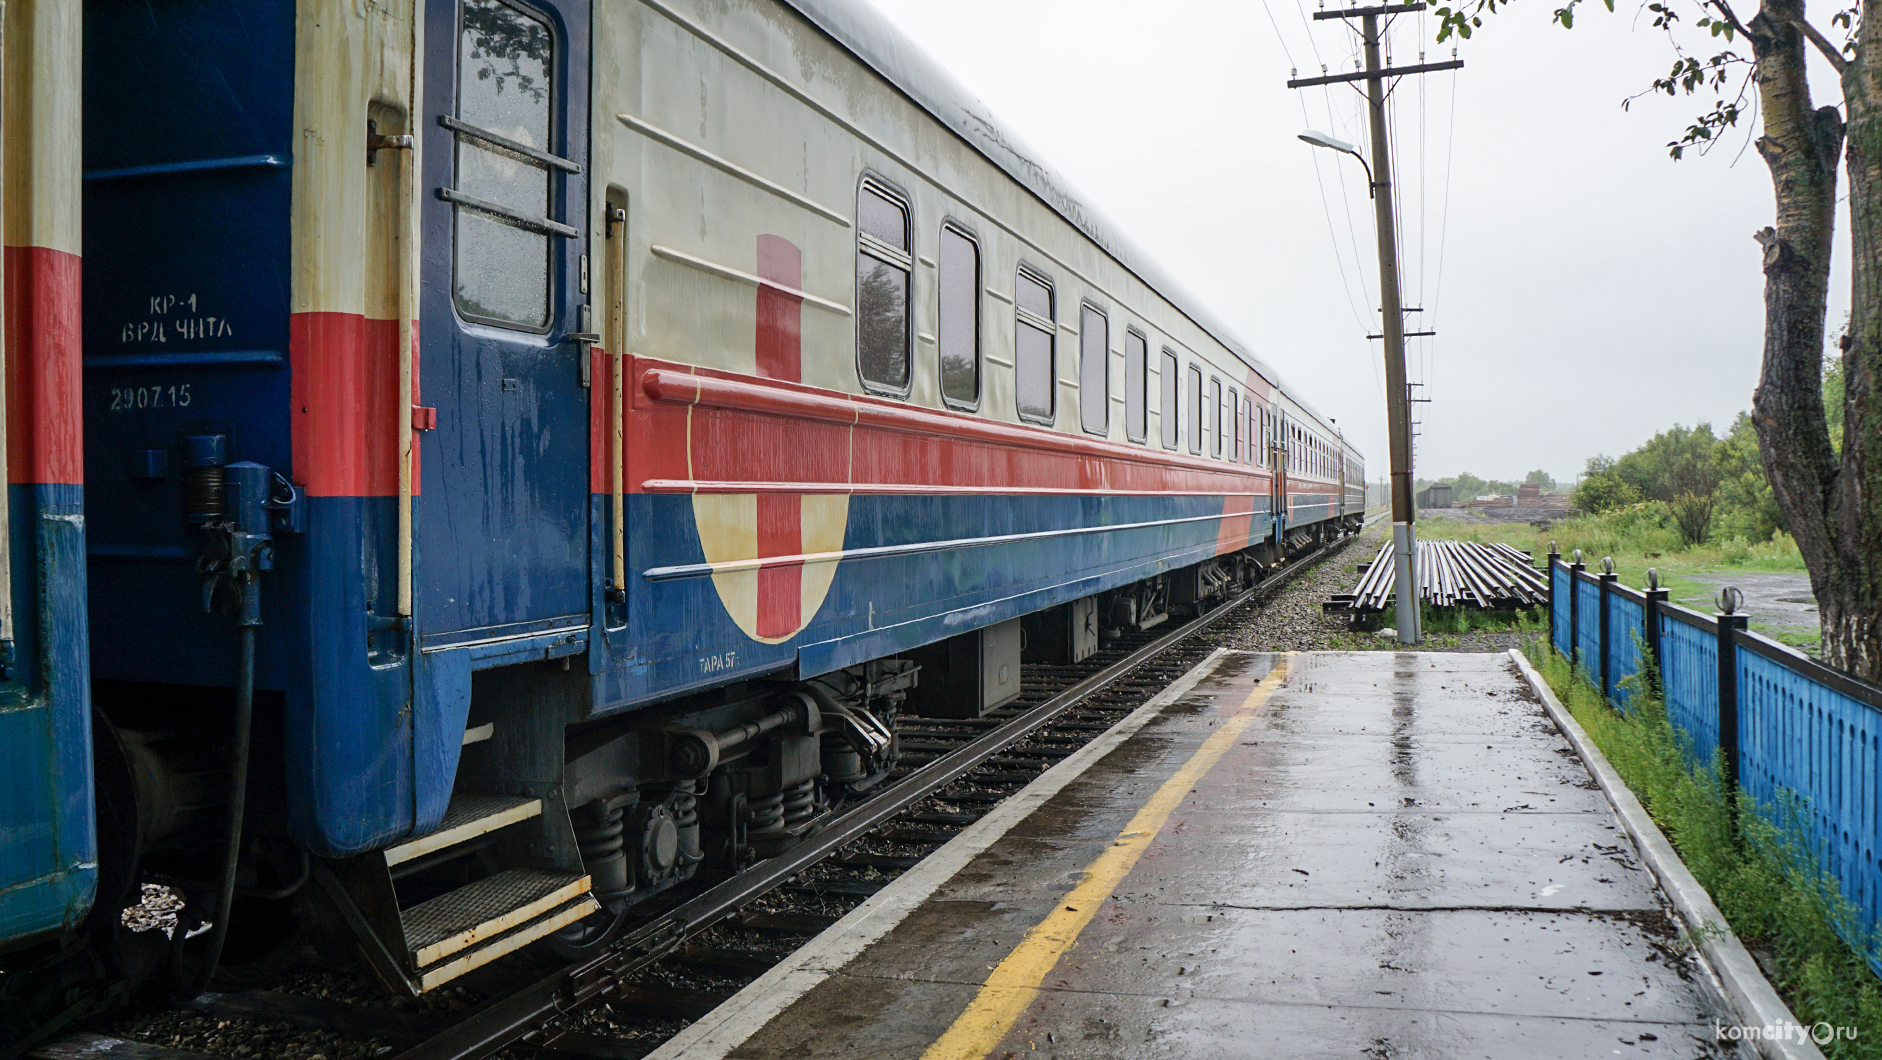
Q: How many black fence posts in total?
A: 5